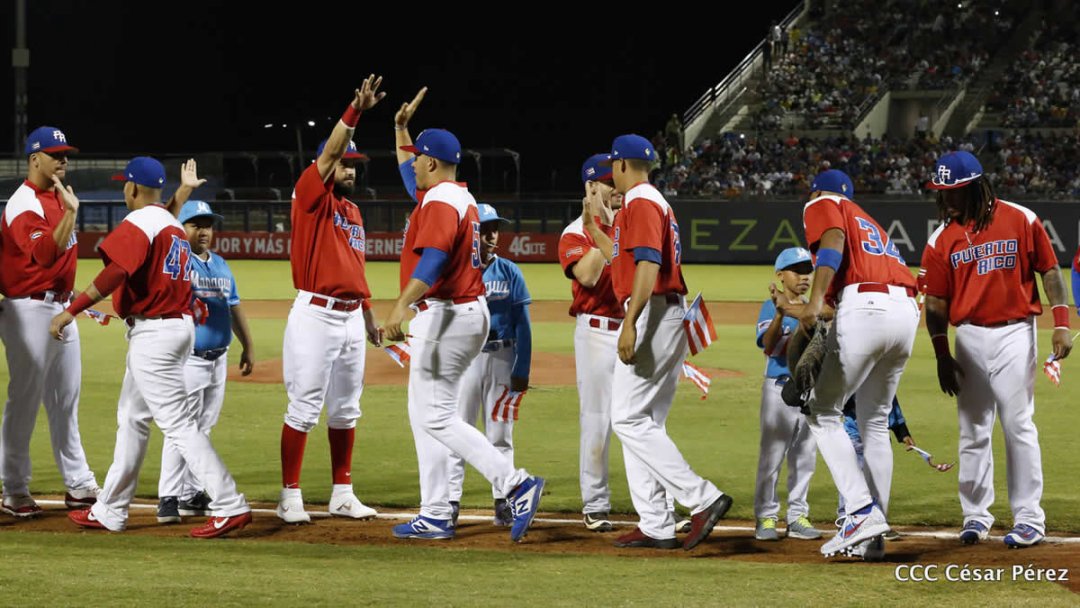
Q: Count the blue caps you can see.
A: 11